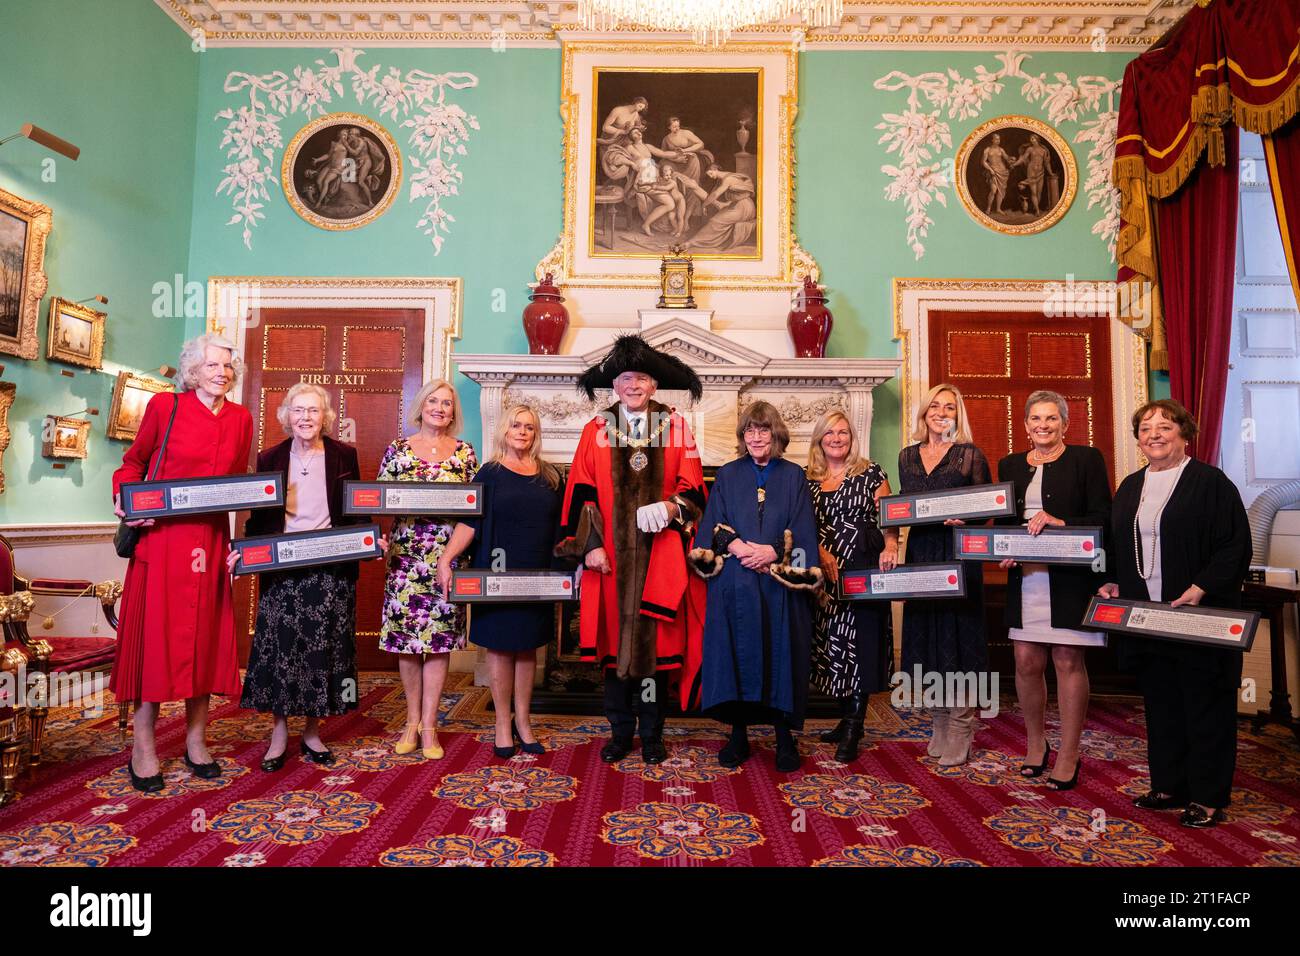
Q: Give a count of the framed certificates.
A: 8